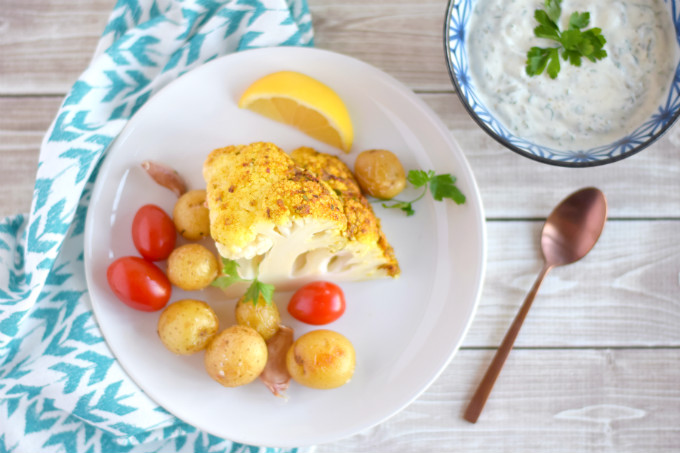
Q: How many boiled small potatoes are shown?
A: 7